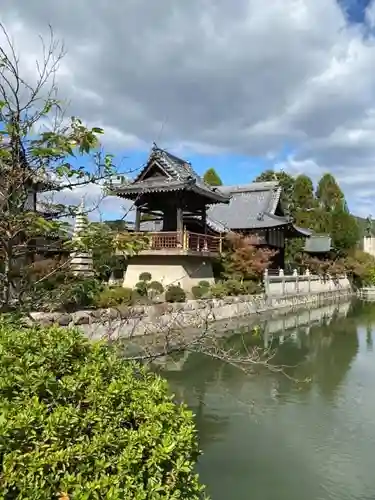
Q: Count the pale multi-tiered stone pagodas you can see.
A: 1